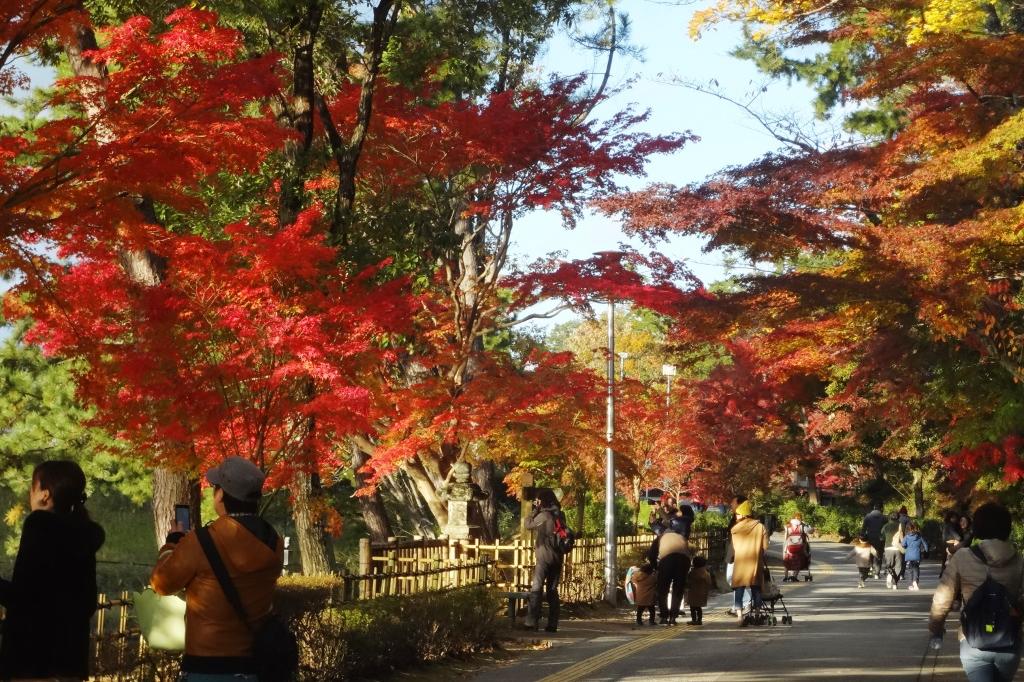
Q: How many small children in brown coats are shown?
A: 2